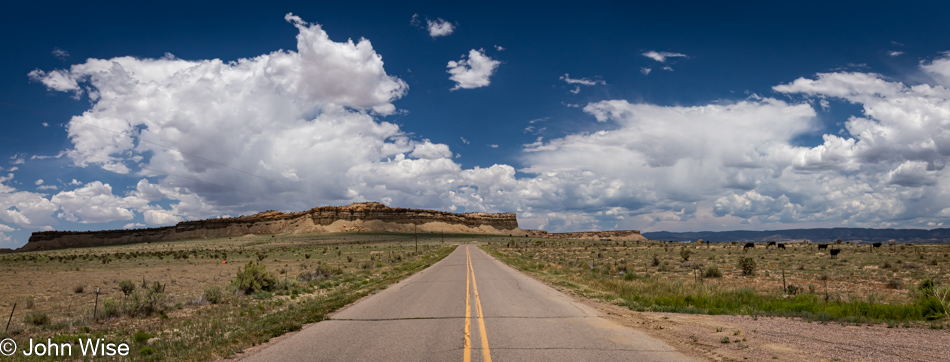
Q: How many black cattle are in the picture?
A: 6